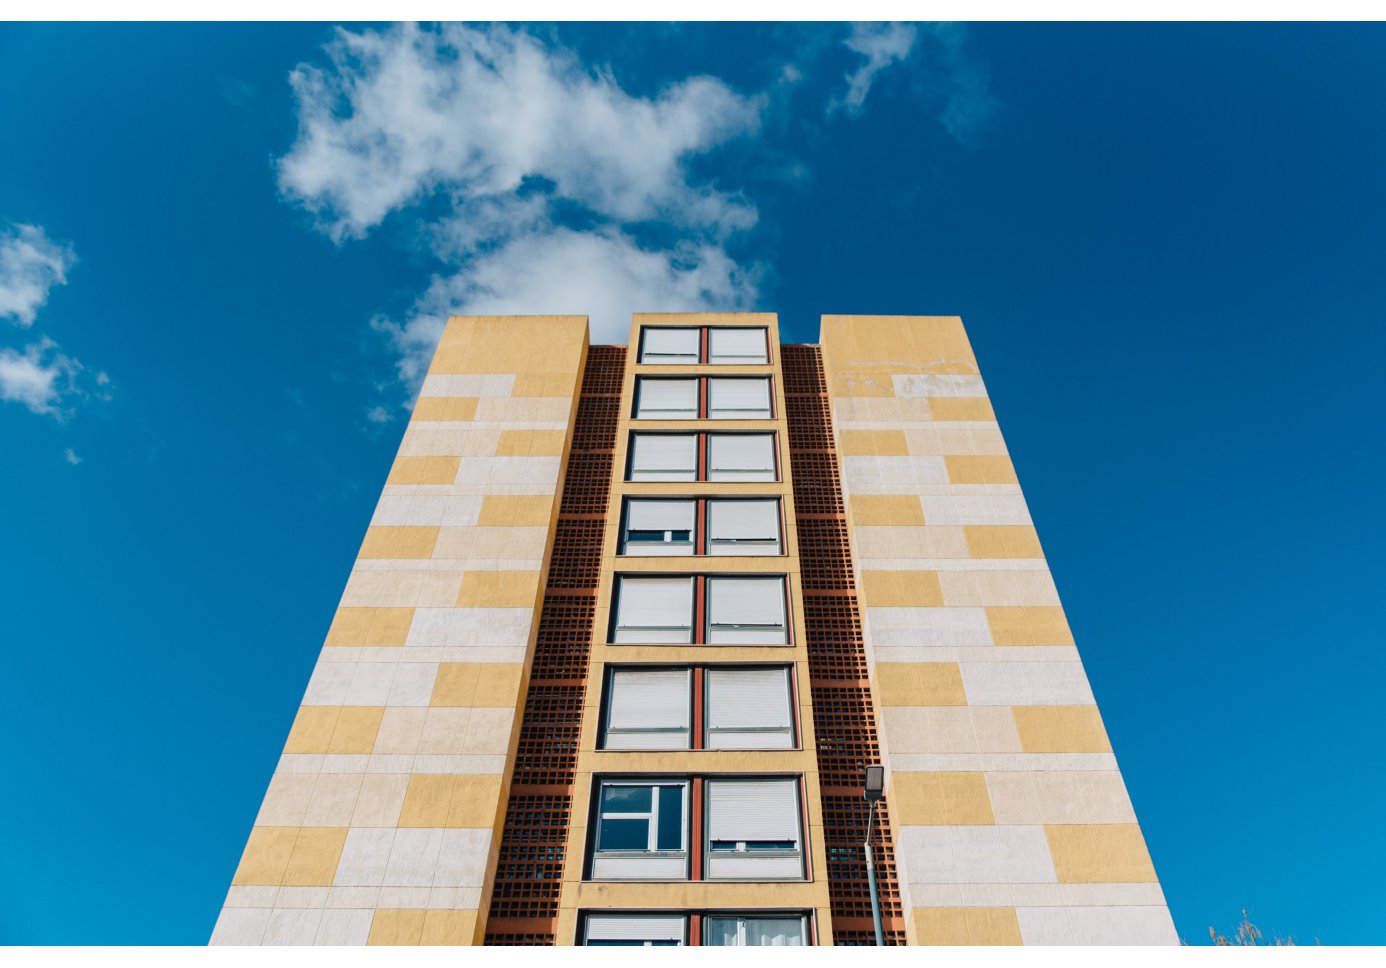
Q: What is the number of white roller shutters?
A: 14